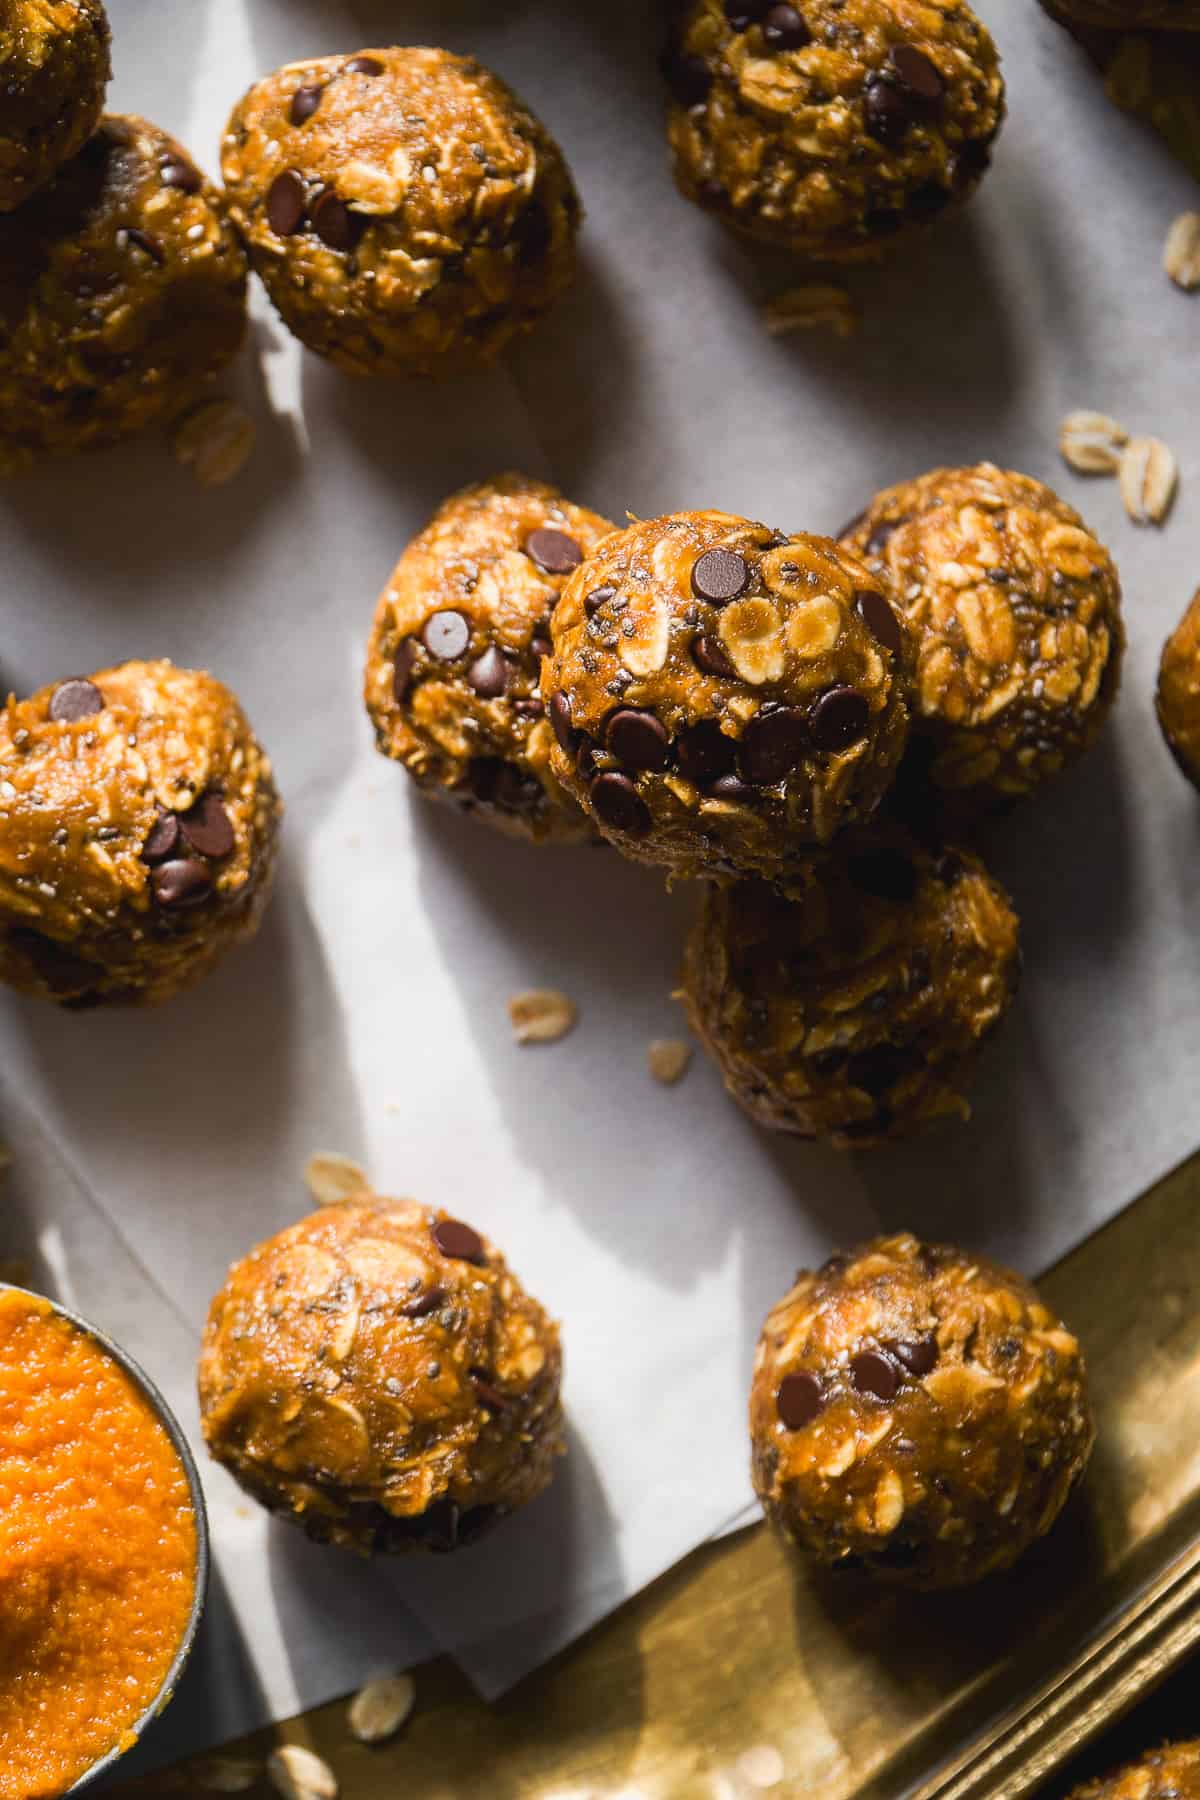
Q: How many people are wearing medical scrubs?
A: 0